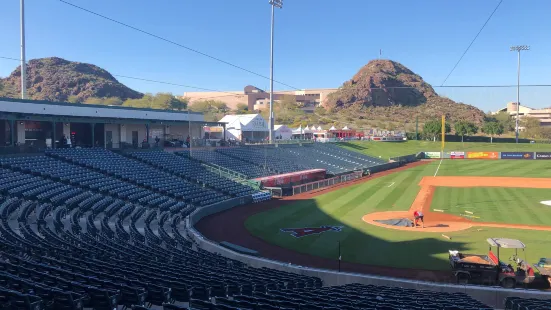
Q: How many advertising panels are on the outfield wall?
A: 5